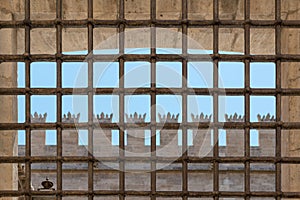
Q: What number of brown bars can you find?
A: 15